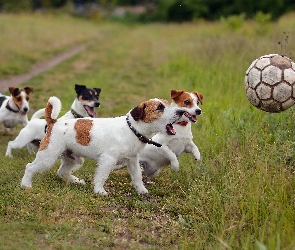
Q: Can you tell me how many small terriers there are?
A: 4